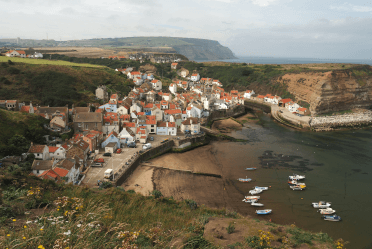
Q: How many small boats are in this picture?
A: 14